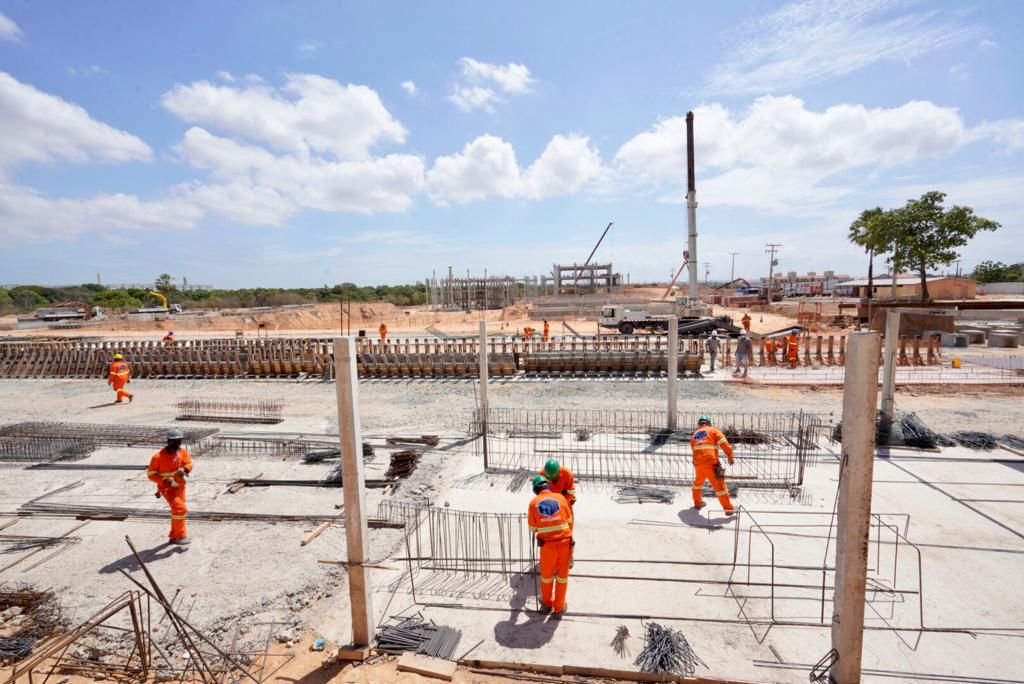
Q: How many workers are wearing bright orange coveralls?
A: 12